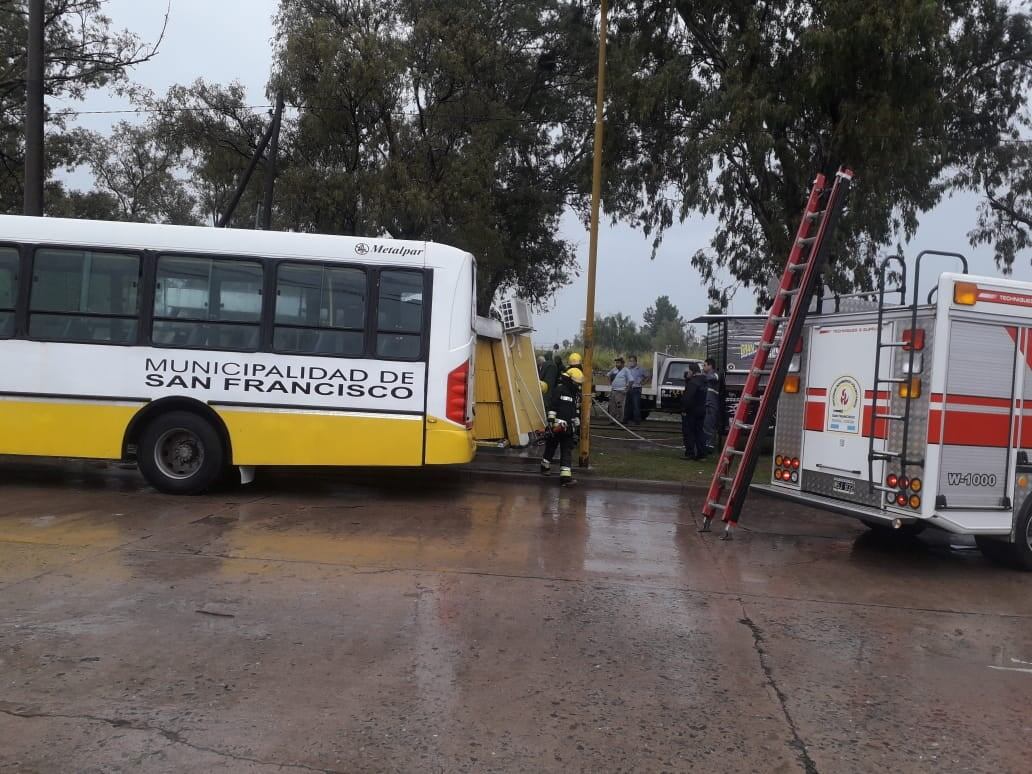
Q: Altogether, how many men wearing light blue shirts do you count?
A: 2